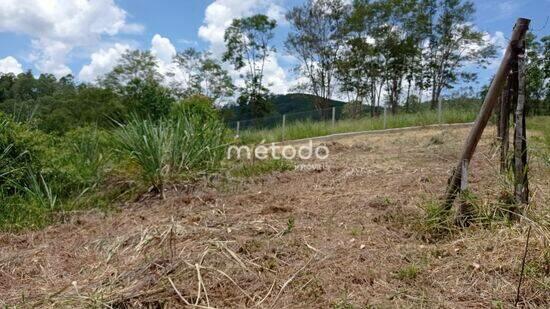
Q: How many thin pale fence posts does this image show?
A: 5